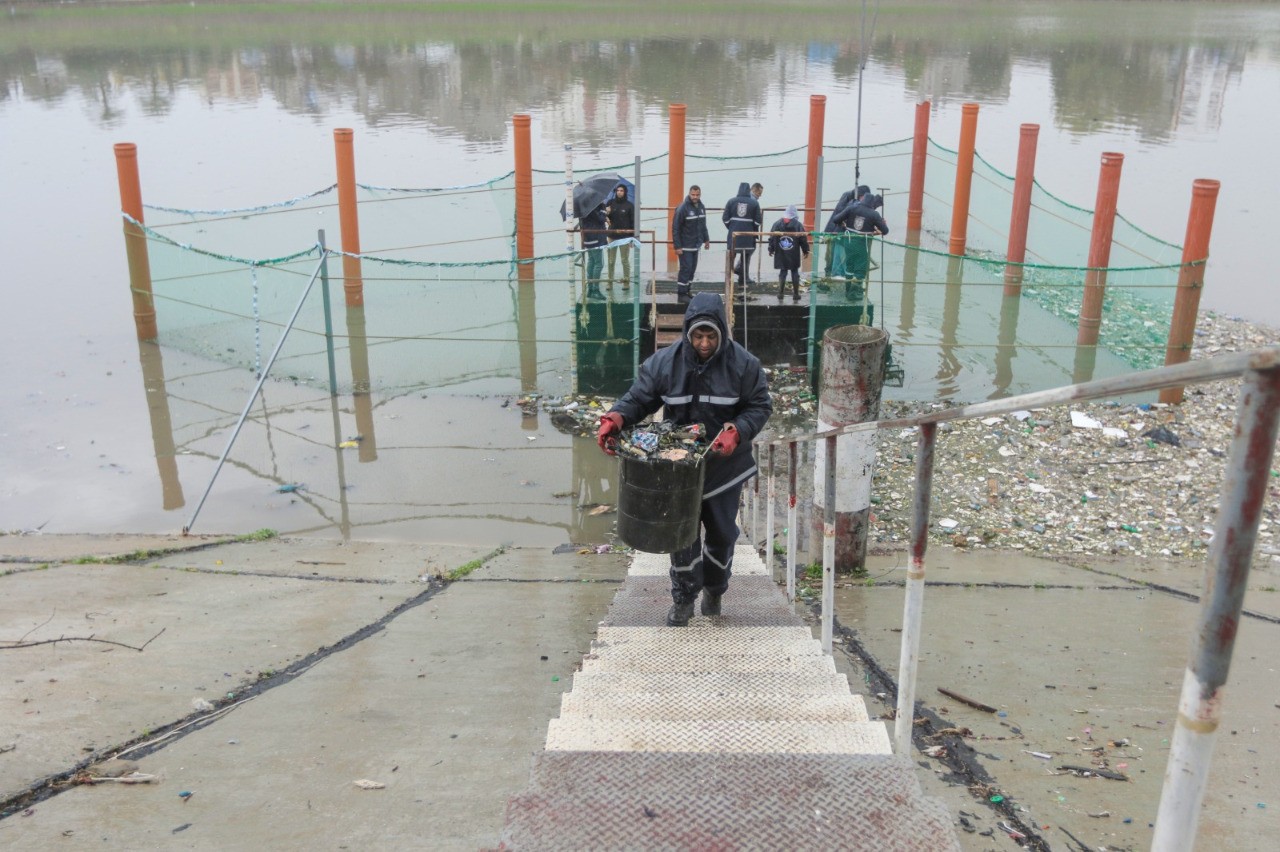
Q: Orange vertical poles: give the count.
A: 10